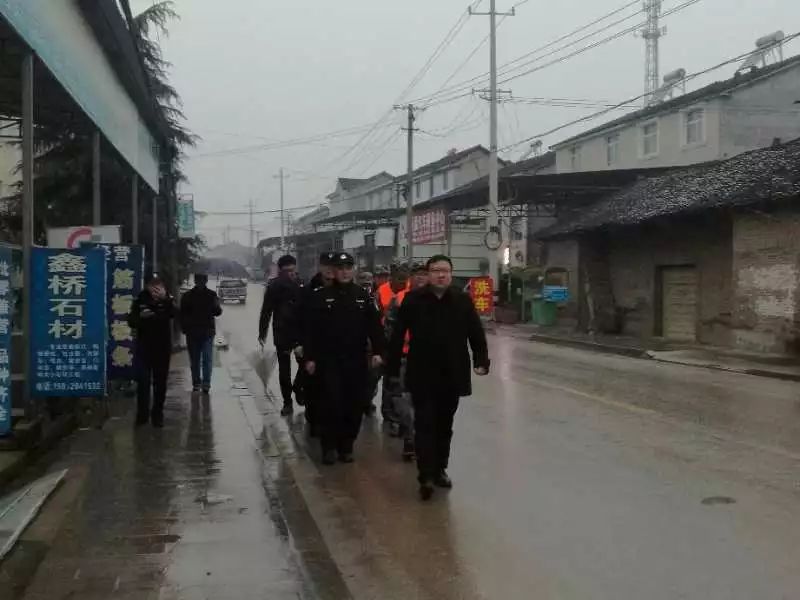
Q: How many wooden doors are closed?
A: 1